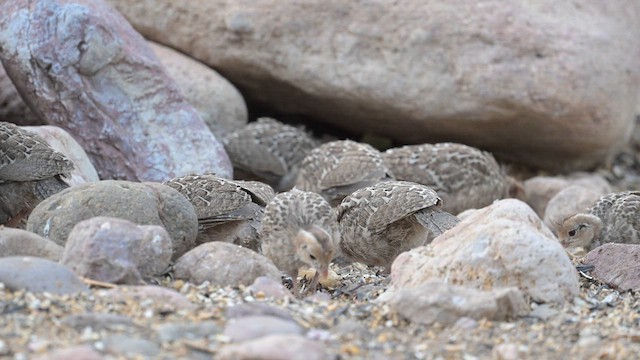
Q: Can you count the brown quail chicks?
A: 8